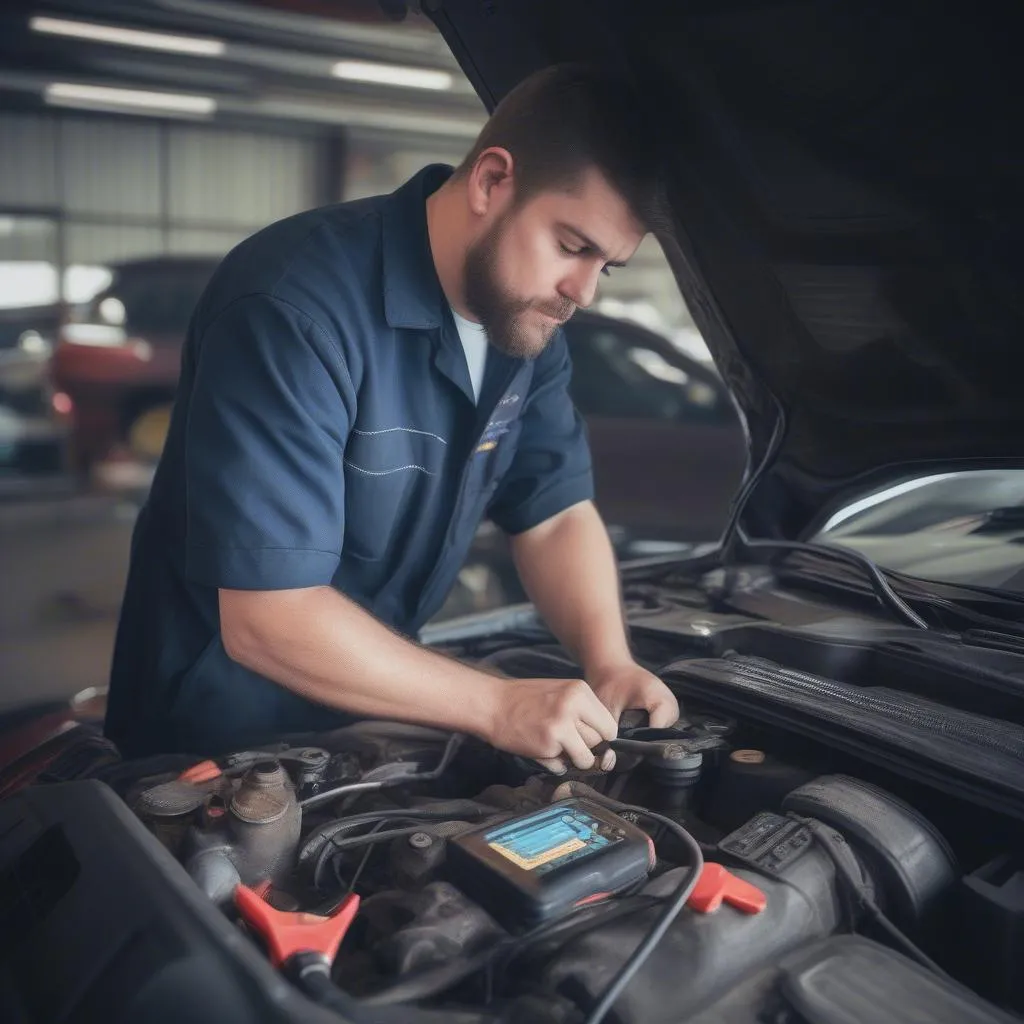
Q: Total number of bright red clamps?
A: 2